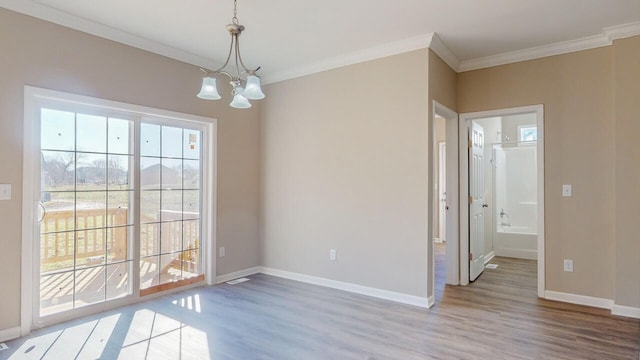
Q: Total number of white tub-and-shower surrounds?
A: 1